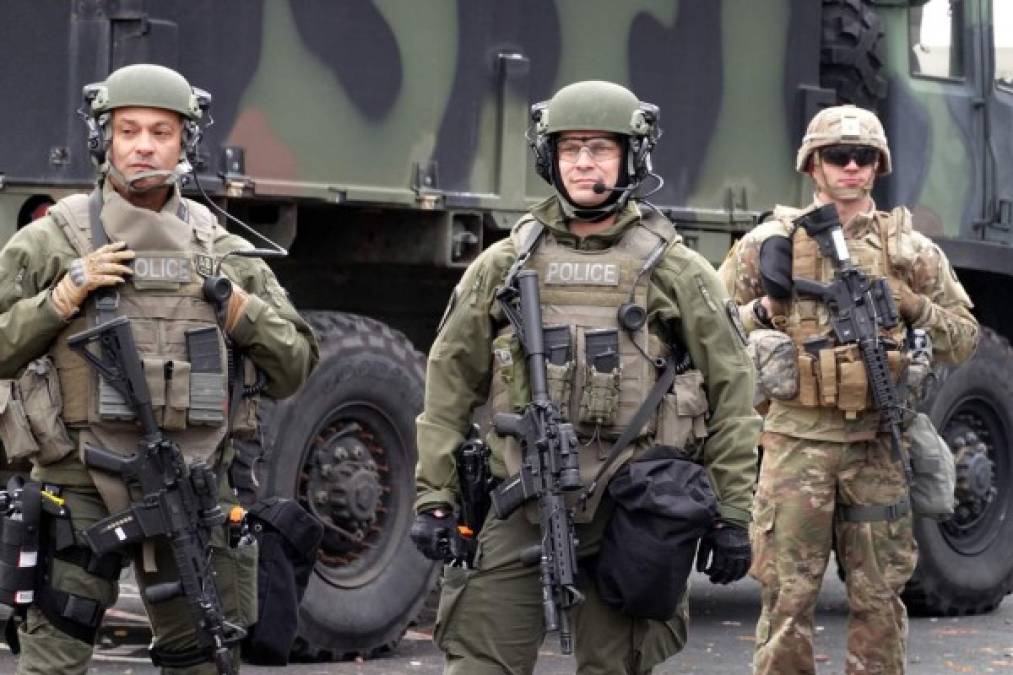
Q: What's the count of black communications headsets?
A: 2